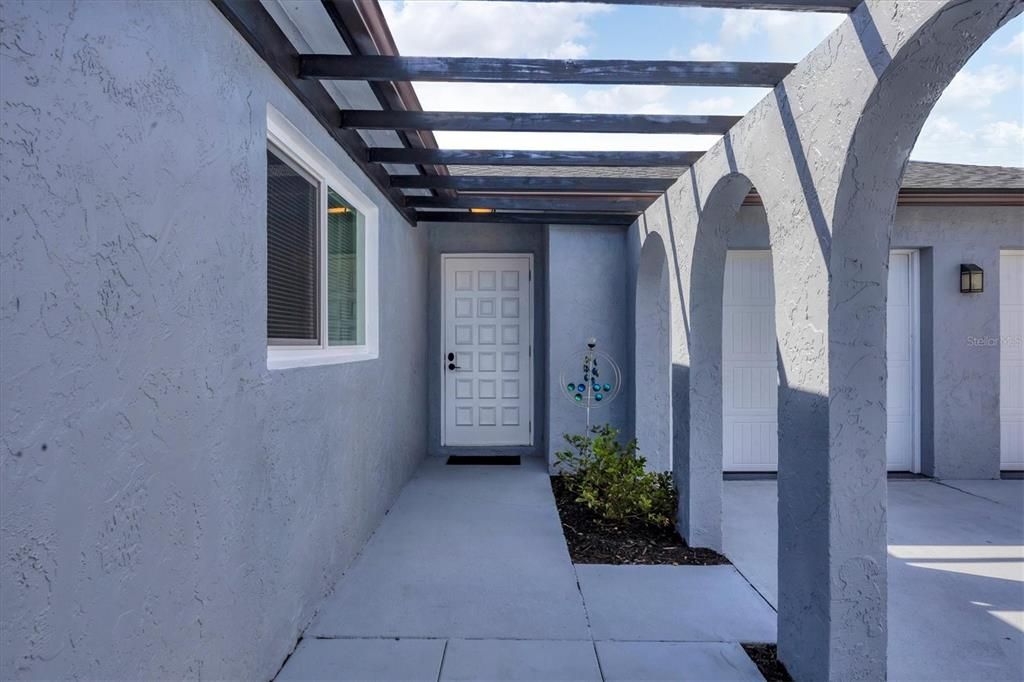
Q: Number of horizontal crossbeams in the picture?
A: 7